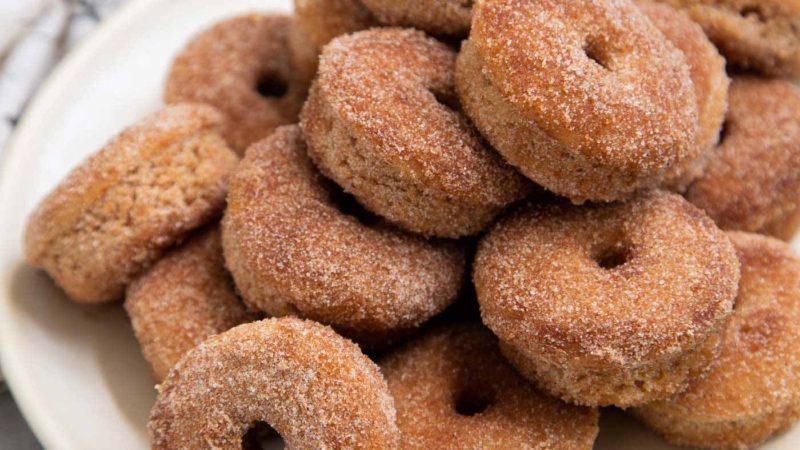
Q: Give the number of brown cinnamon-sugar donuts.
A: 15